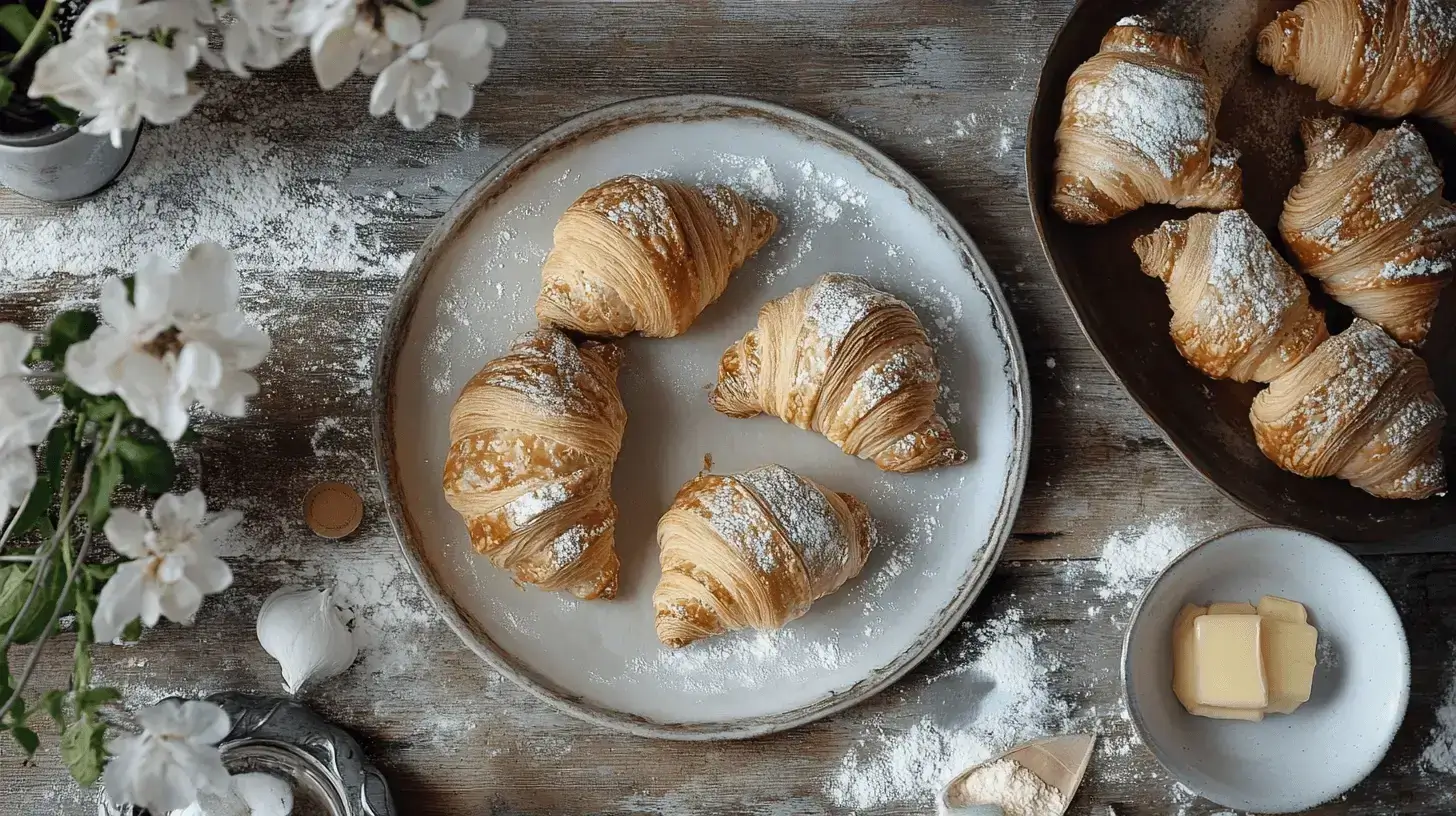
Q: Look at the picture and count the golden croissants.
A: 9